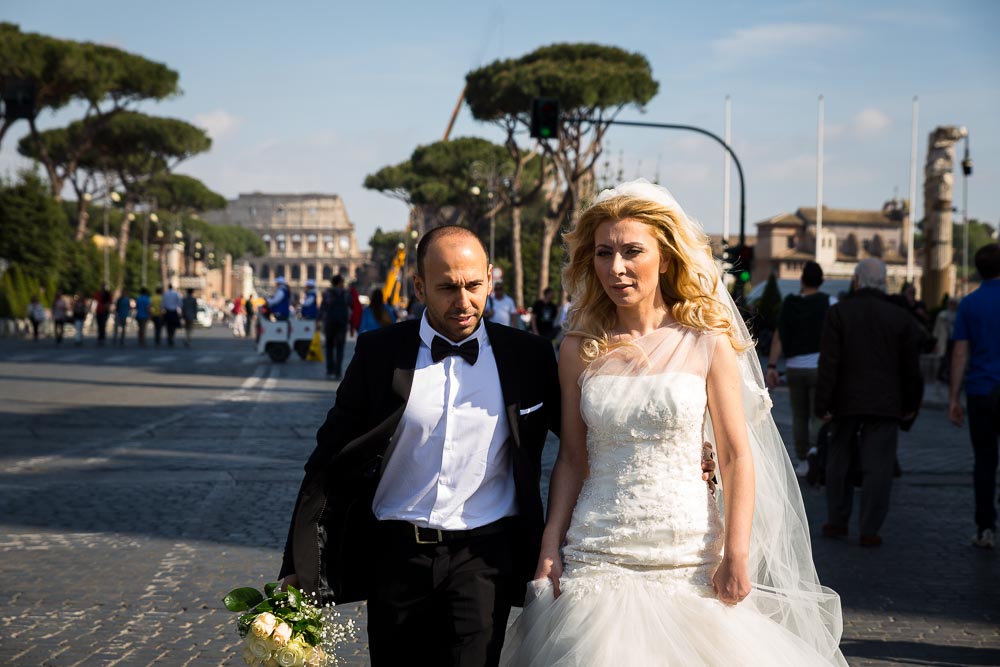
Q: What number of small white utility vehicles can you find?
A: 2